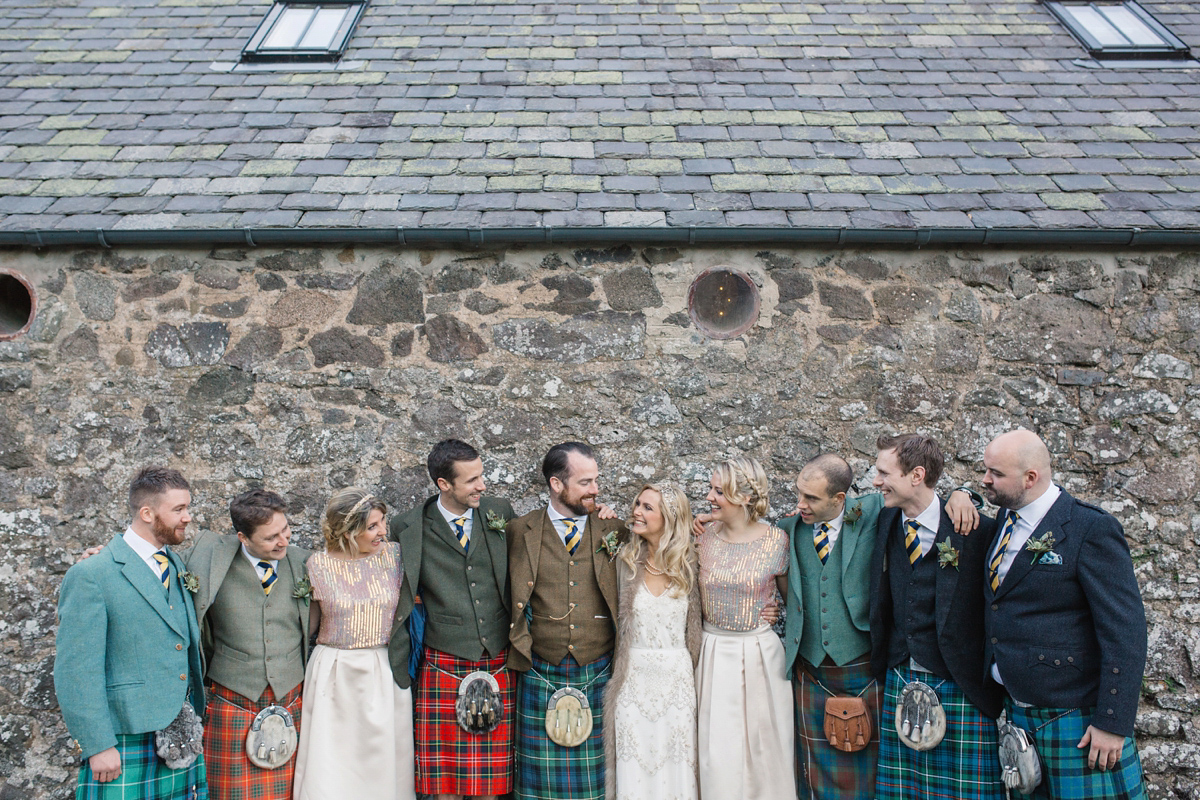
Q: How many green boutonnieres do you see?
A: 7